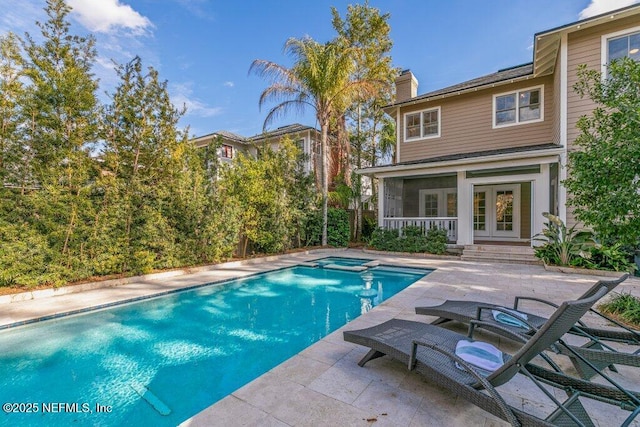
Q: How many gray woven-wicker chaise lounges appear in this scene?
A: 2